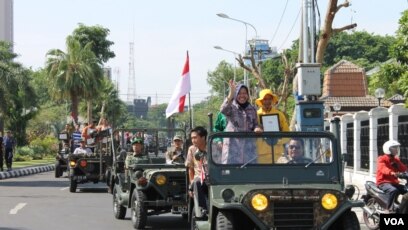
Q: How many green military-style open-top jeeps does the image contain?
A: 4